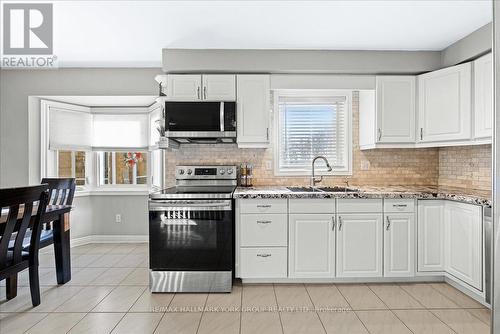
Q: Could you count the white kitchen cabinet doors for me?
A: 11